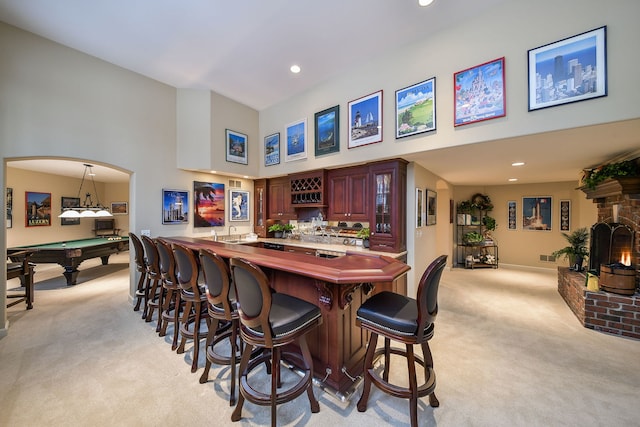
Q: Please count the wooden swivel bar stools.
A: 7